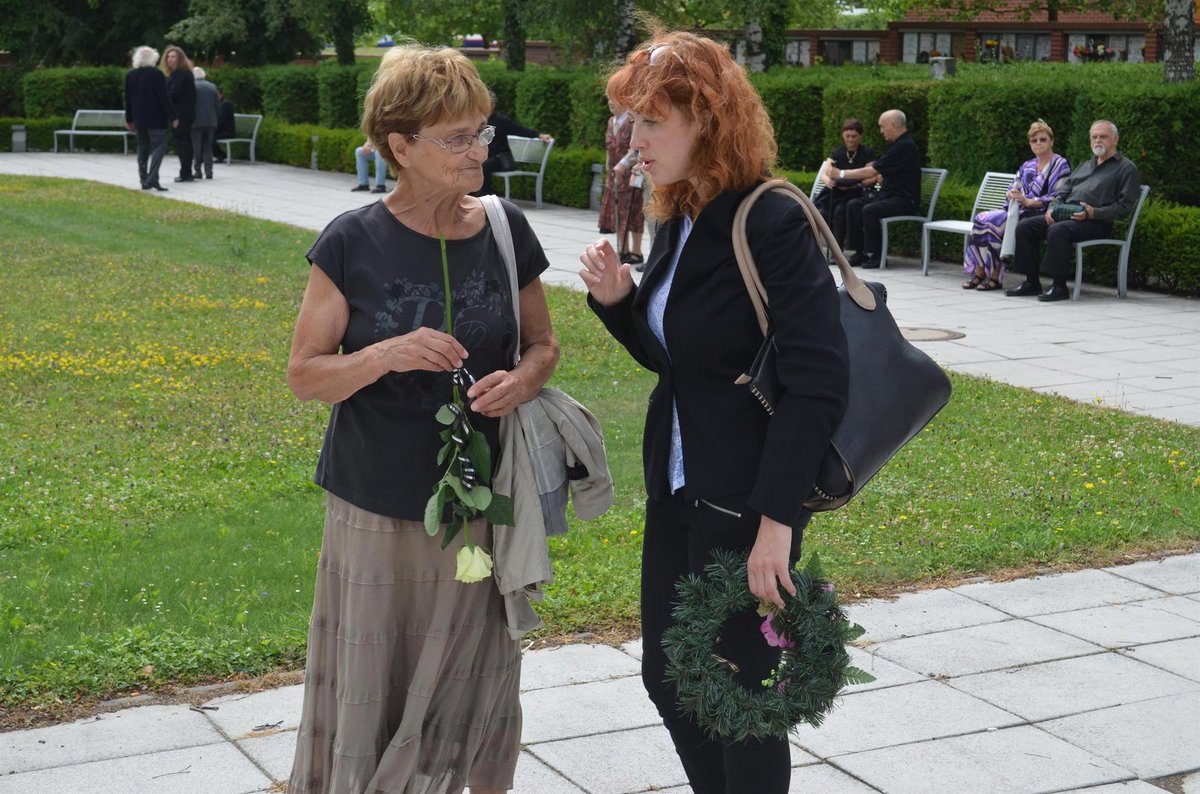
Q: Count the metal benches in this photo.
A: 5